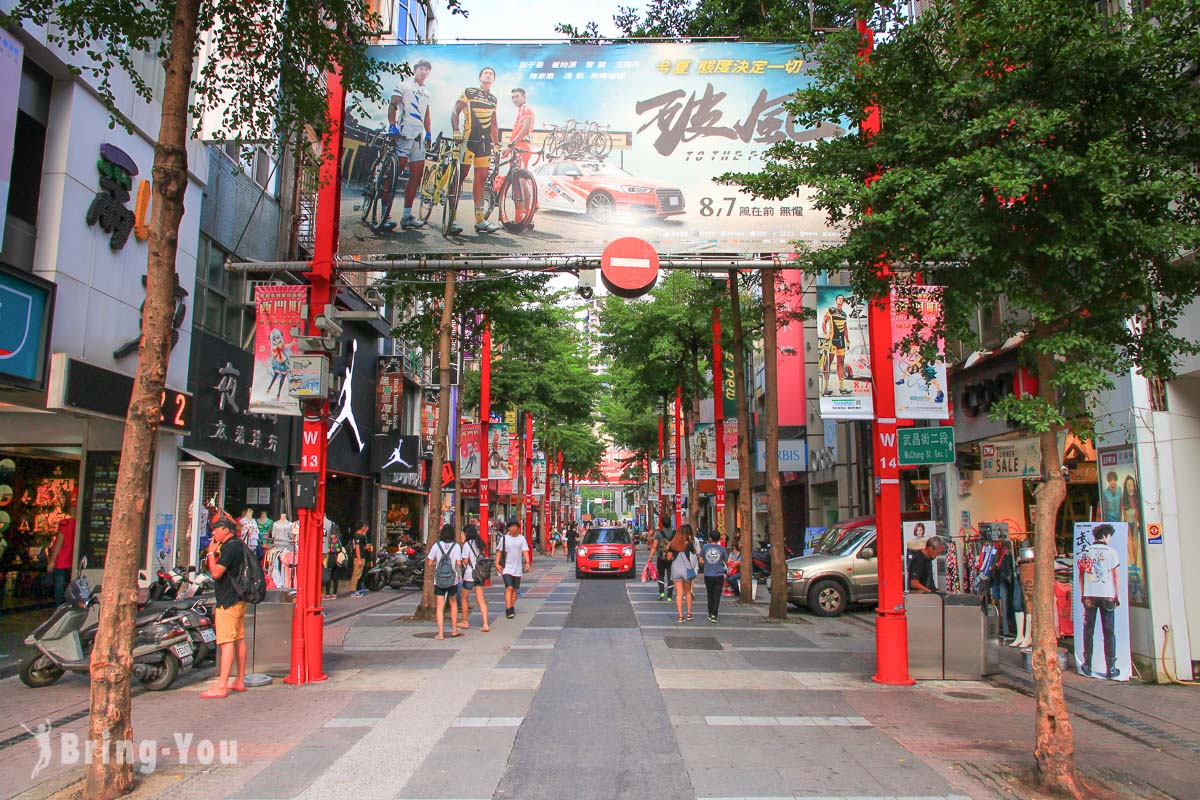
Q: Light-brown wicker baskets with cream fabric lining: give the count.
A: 0